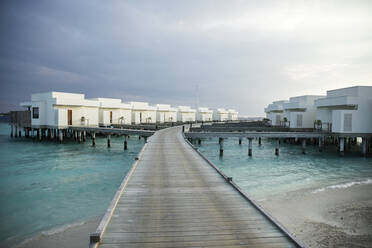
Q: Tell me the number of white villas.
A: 11